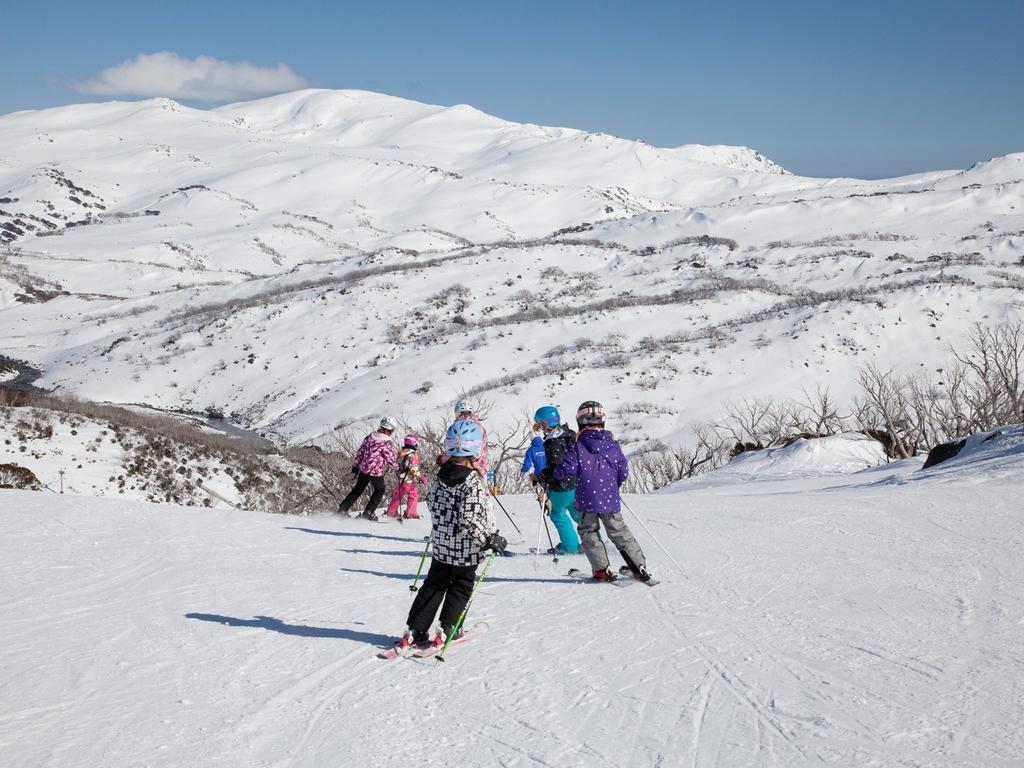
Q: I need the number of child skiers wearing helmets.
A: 6